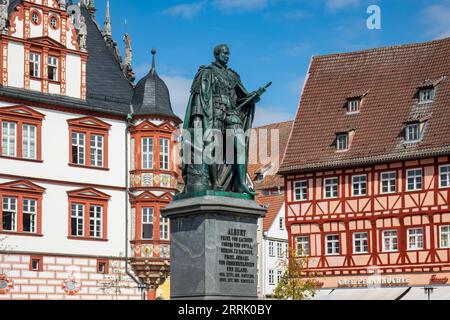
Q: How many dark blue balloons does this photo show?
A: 0